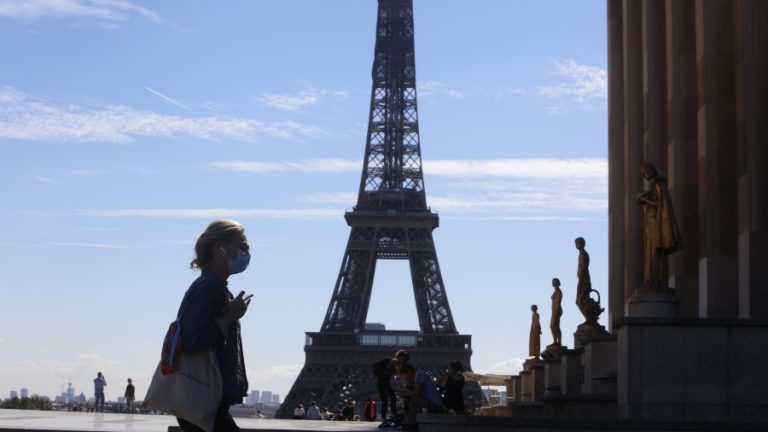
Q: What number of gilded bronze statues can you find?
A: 4